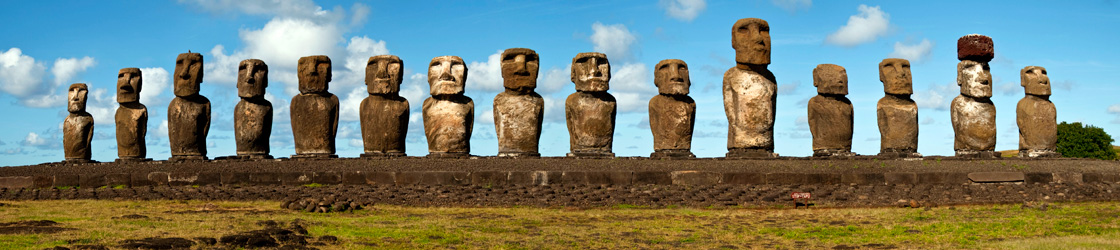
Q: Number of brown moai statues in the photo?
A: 15